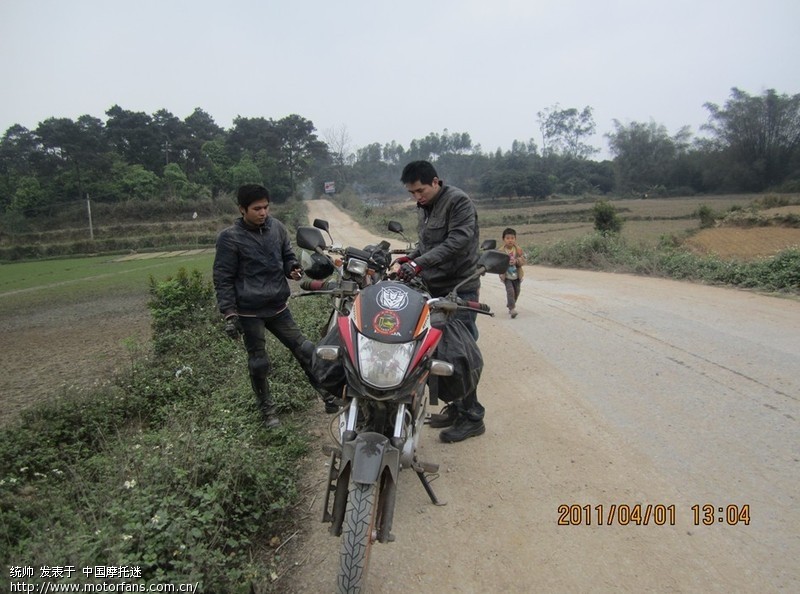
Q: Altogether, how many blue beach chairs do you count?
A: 0